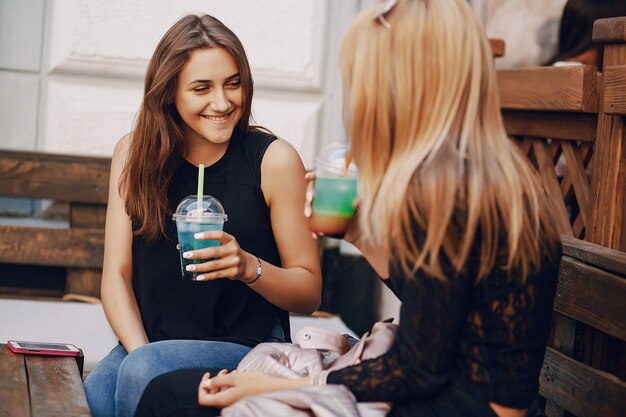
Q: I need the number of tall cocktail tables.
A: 0